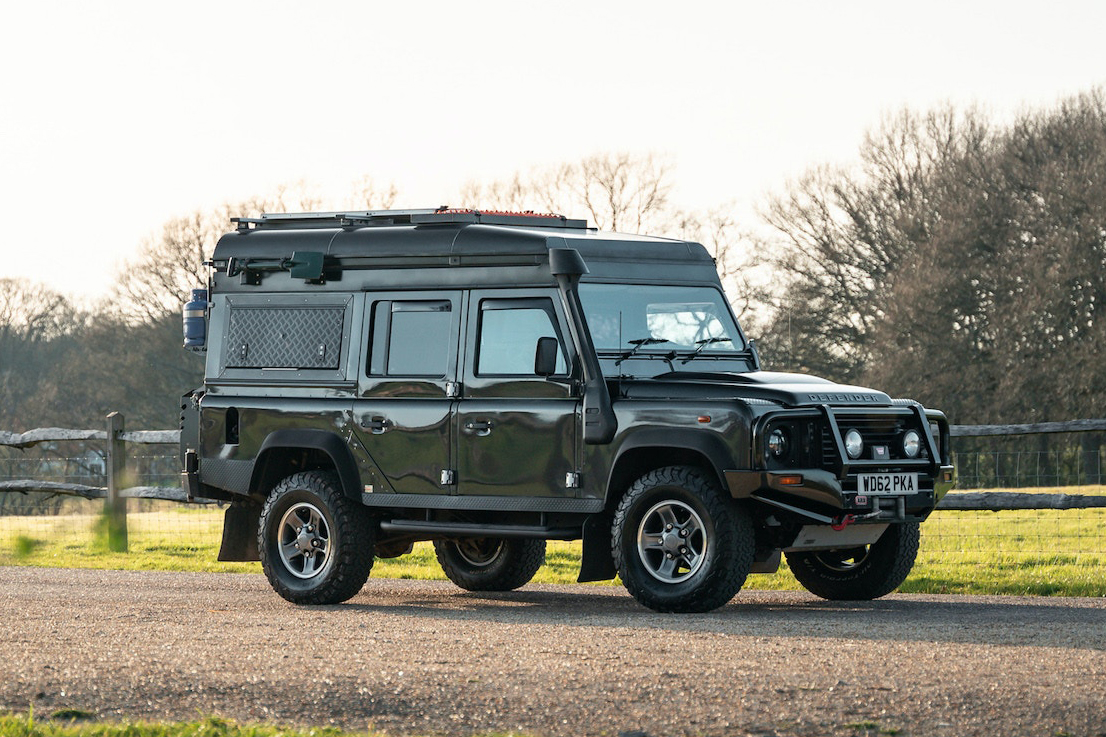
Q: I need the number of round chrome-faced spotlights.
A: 2